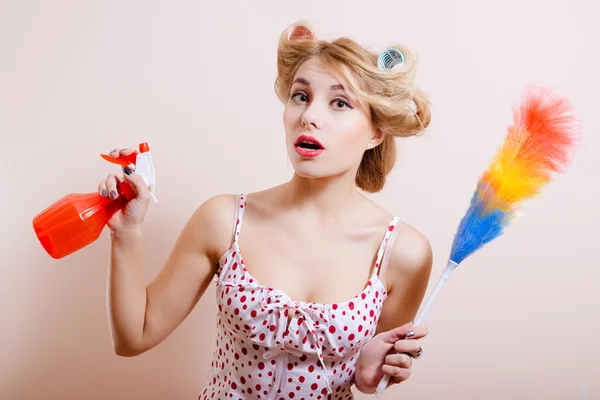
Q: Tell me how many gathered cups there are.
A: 2